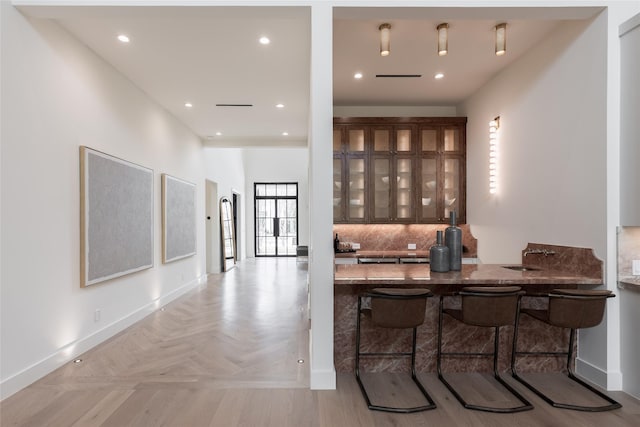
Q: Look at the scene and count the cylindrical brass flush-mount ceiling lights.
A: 3